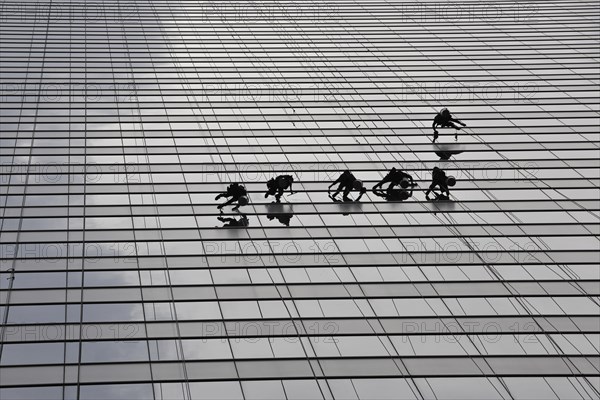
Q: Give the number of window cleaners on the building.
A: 6